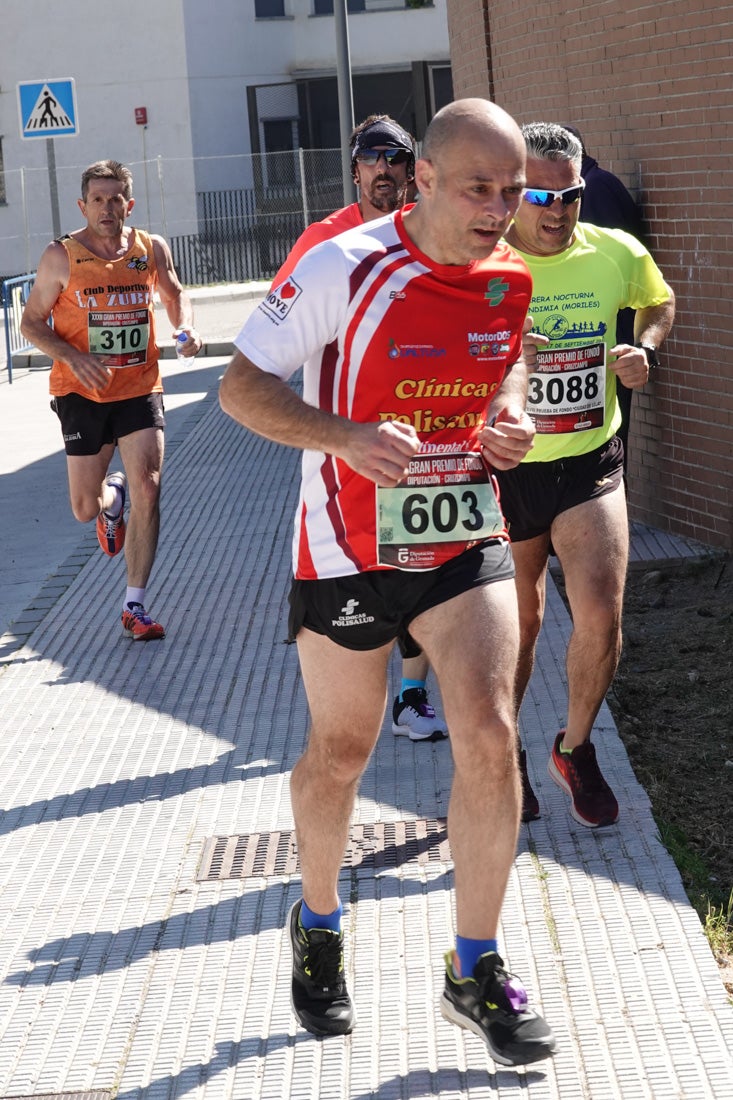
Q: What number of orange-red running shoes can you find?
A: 2